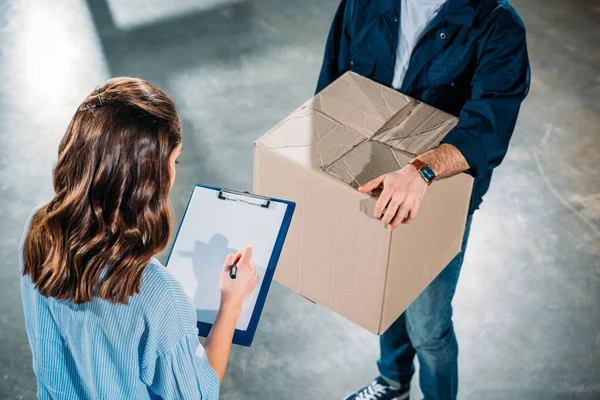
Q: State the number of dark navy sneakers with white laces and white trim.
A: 1